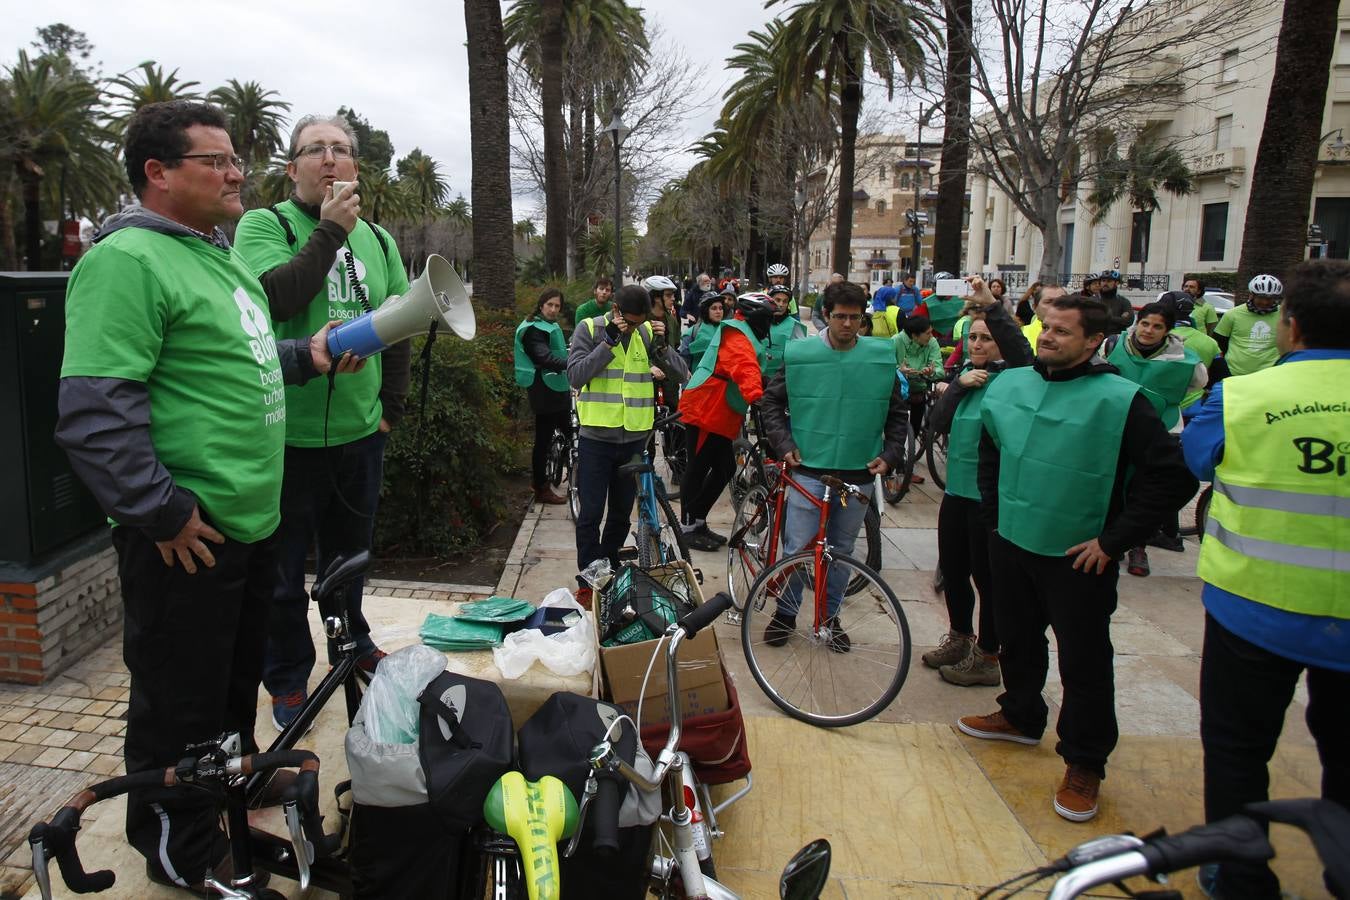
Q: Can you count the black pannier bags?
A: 2